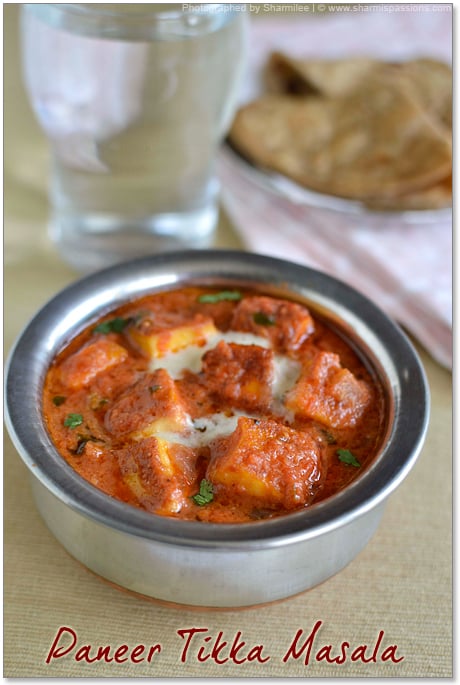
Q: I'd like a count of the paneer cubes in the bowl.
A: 8